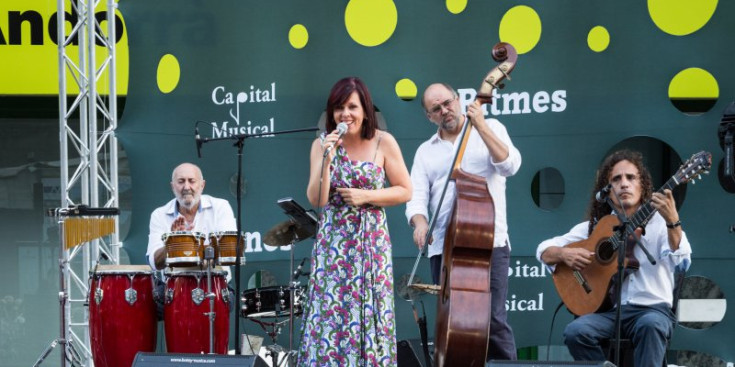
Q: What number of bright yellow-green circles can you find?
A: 9